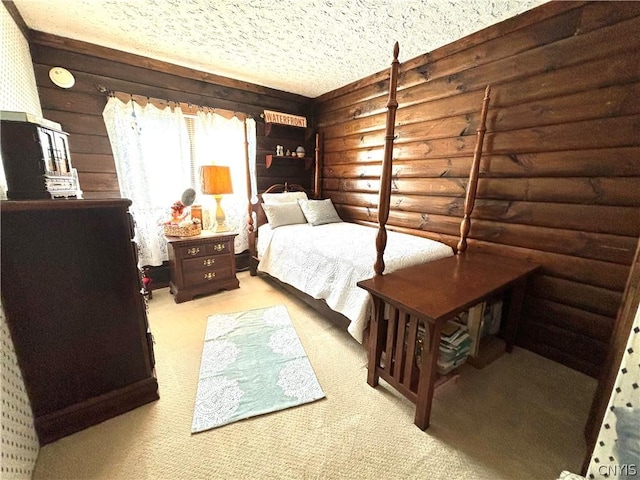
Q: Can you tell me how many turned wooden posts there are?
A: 4